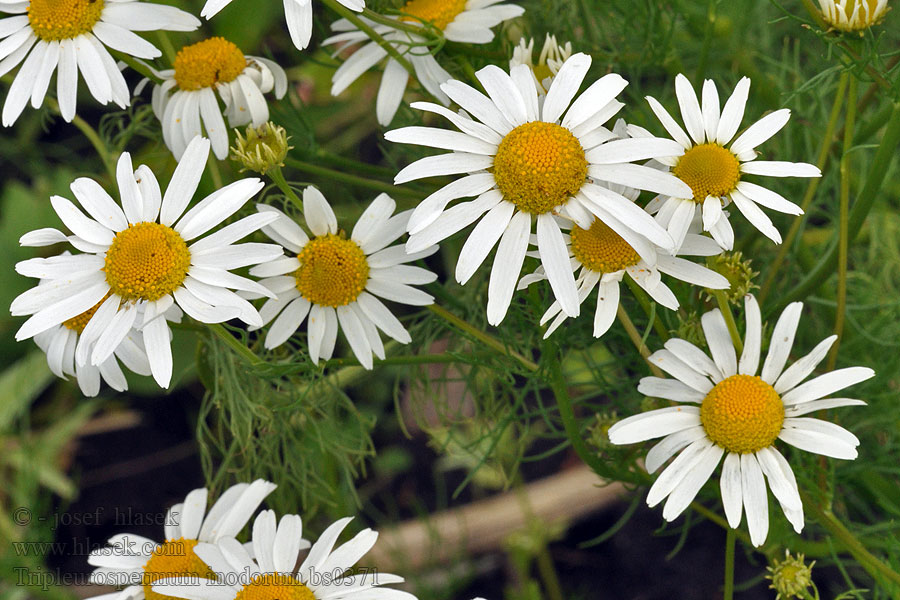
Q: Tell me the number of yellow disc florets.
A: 12